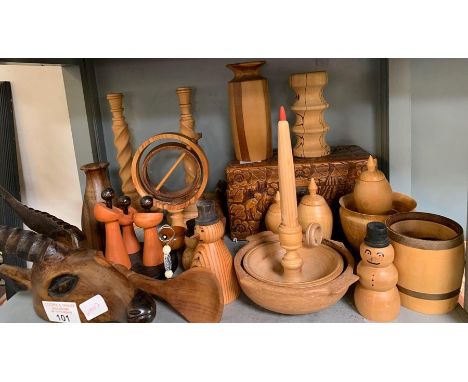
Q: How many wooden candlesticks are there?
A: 3